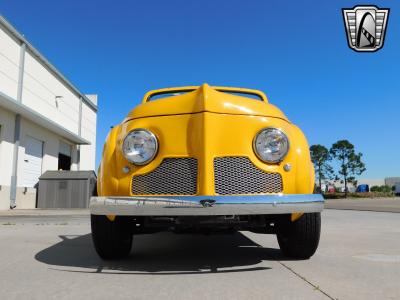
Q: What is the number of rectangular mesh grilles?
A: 2